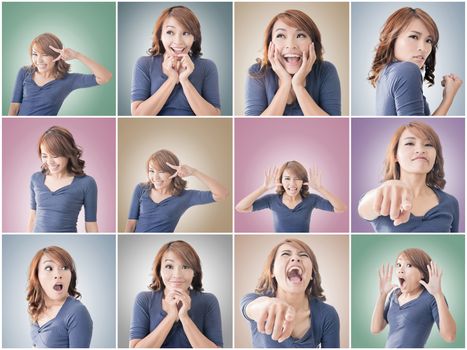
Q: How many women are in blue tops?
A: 12